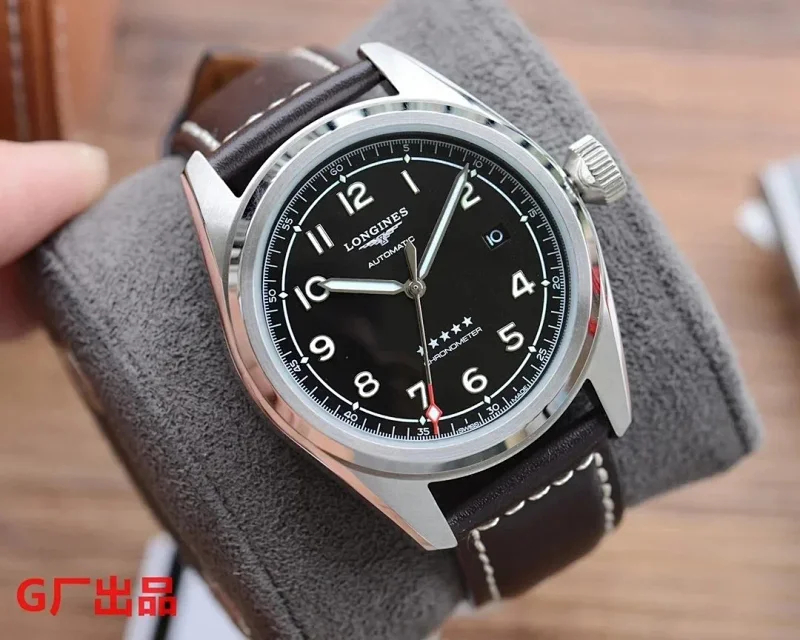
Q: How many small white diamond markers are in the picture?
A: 12